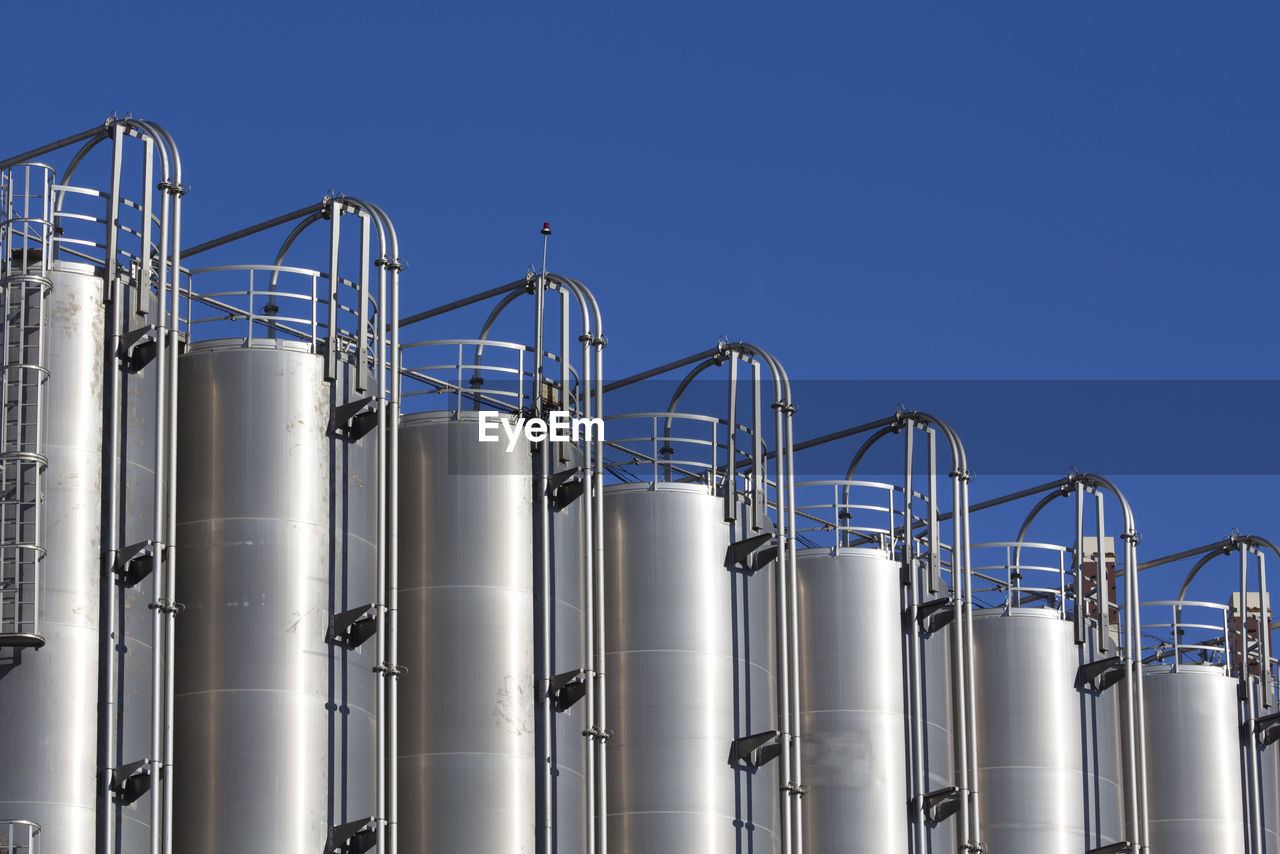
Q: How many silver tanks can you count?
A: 7